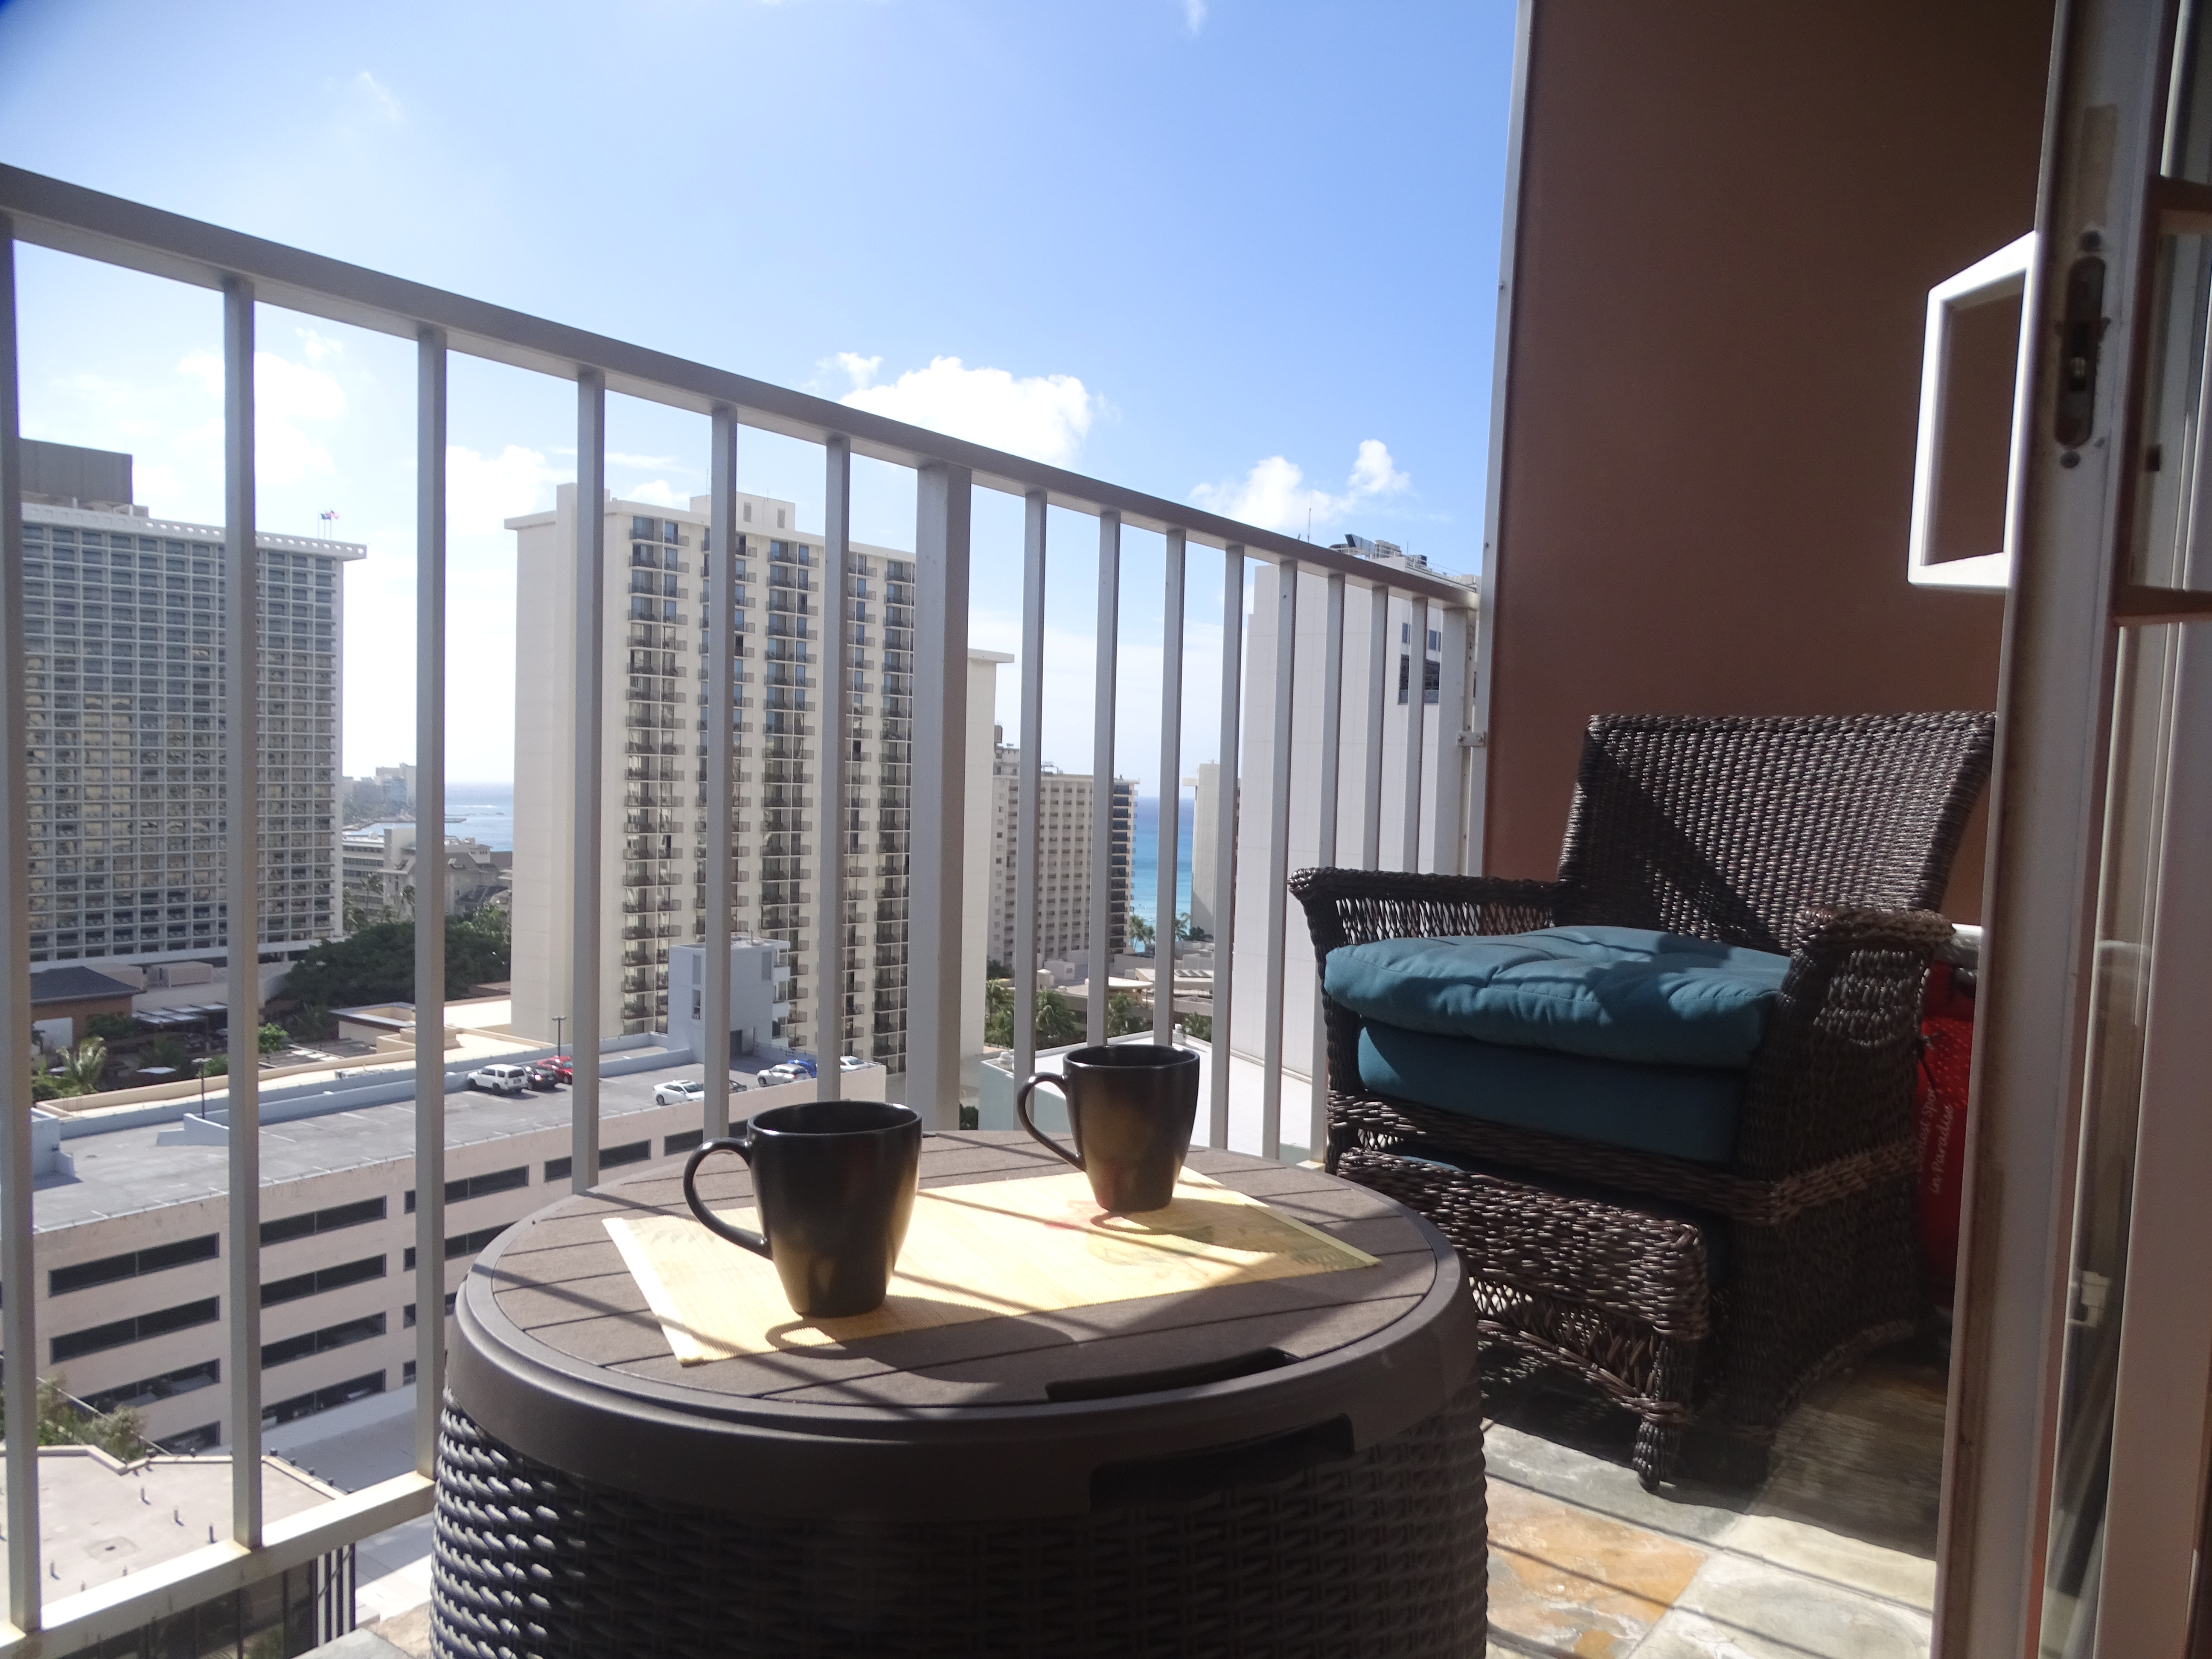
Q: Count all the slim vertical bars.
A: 14